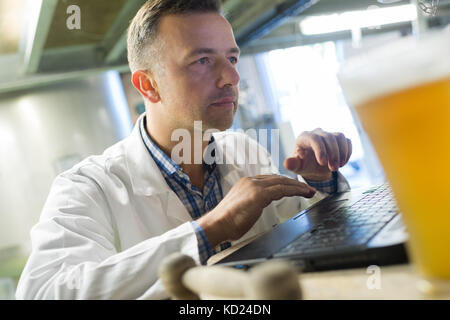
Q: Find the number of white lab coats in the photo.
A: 1